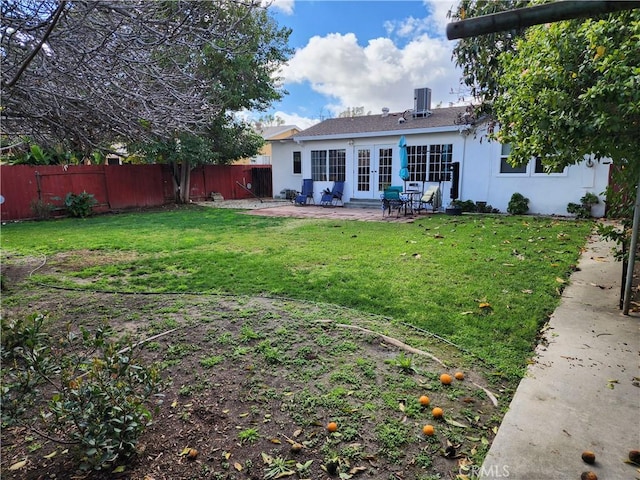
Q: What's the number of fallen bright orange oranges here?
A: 6